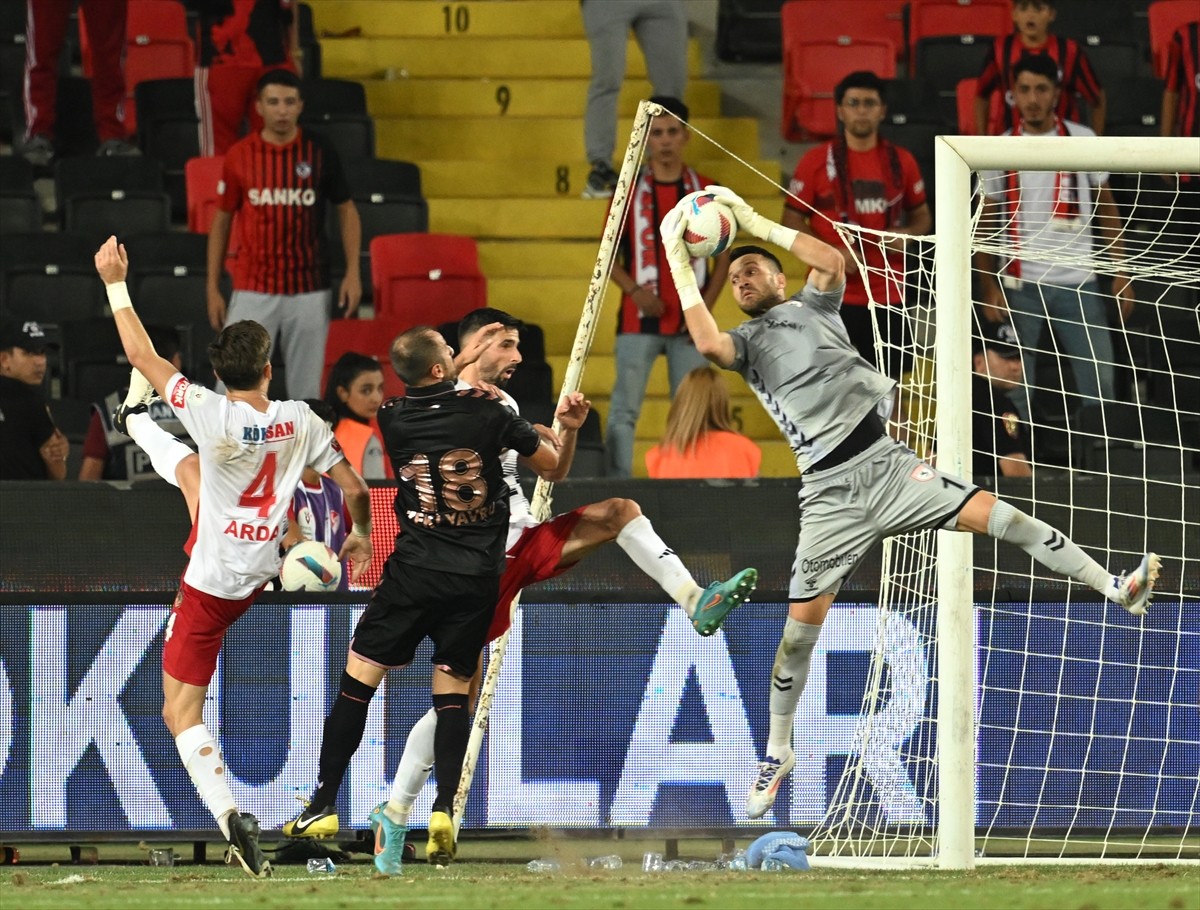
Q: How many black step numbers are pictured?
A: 4